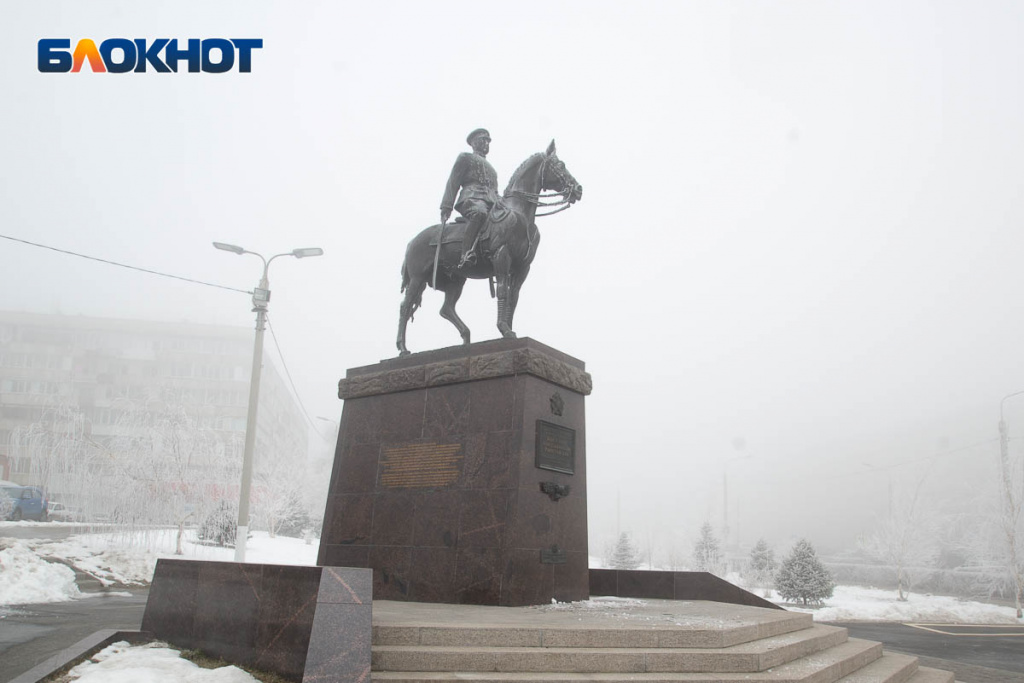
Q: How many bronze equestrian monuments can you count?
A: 1